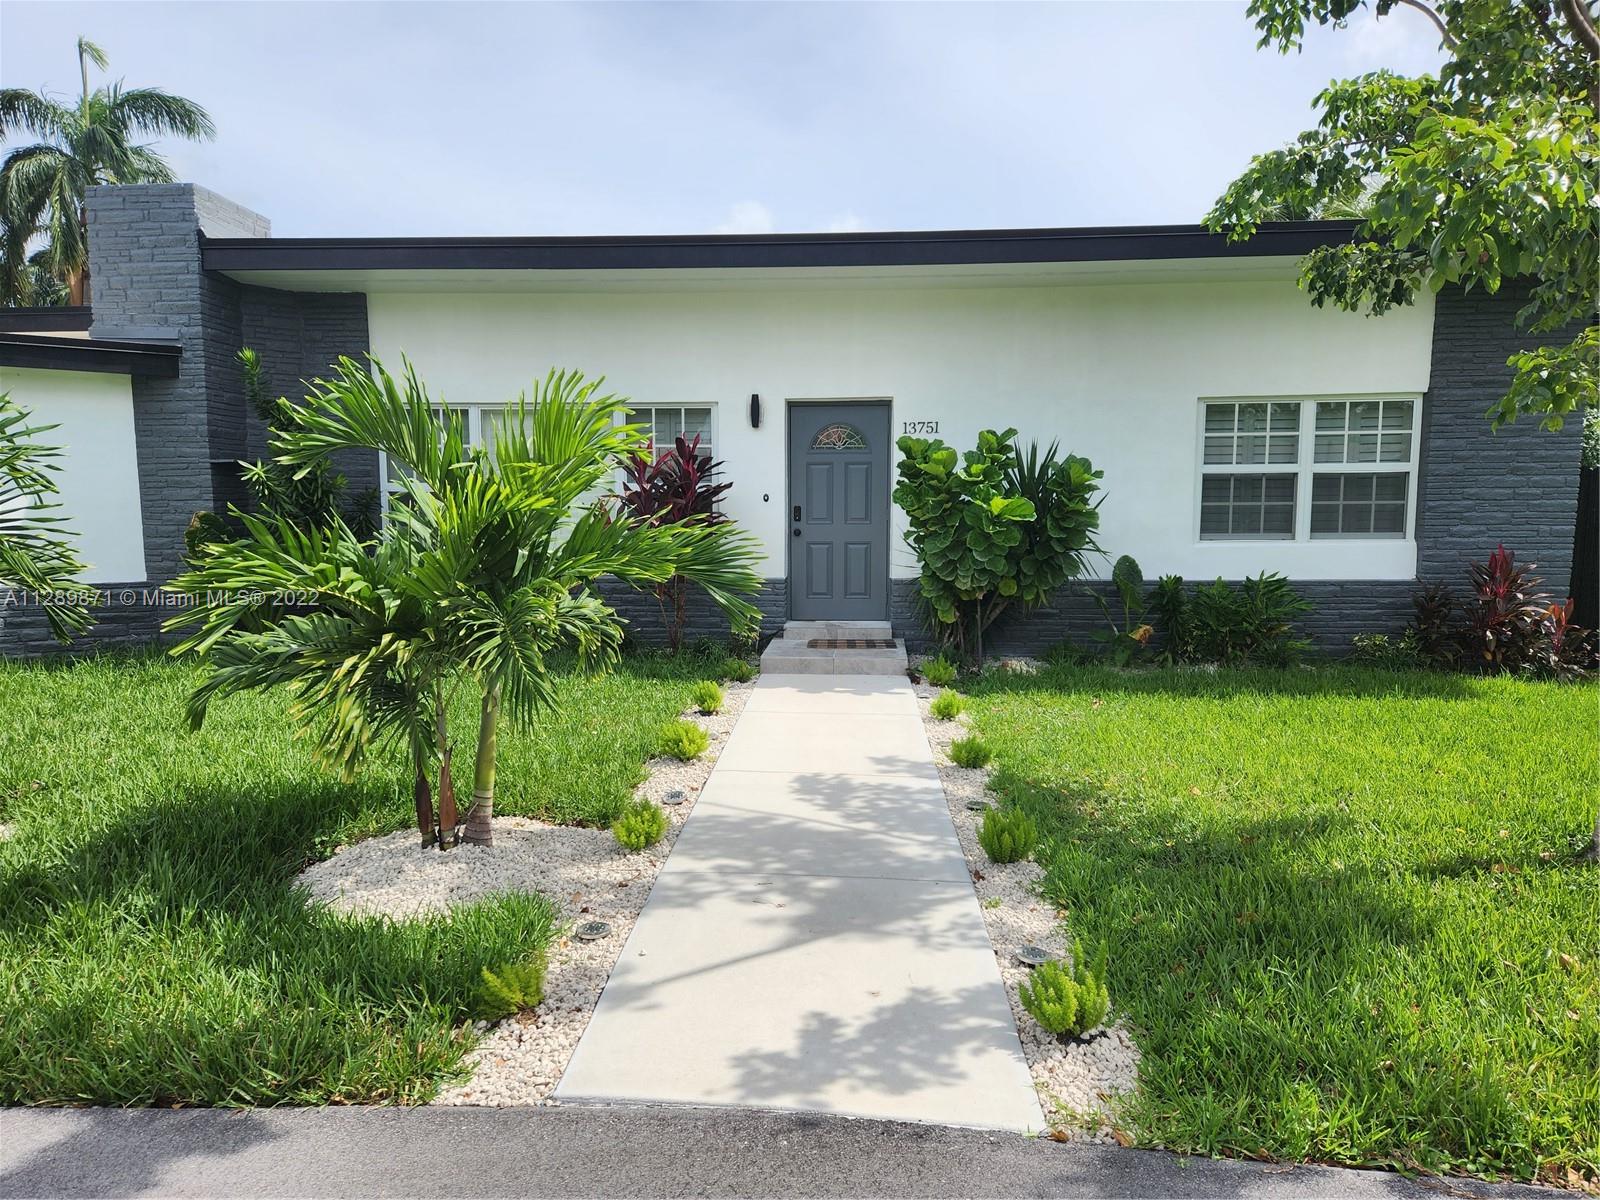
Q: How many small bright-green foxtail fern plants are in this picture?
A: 10